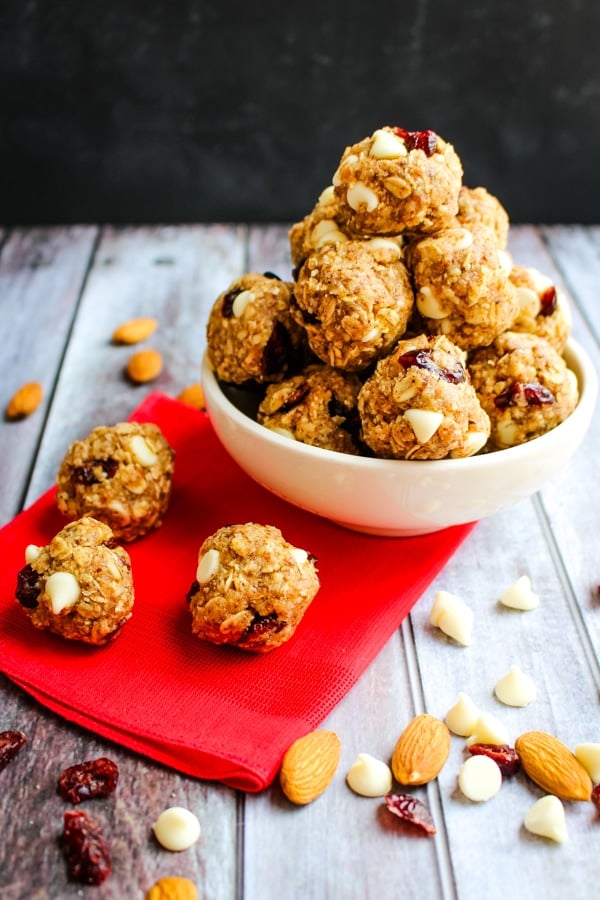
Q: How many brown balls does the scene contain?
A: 13